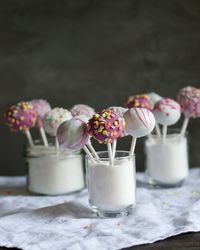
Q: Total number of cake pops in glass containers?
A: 12